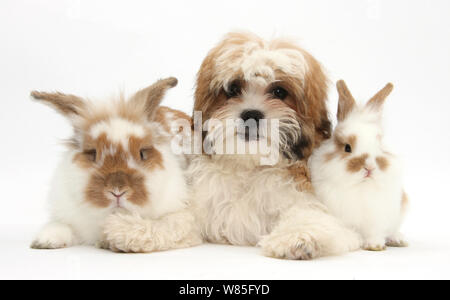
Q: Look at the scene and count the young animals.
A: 3